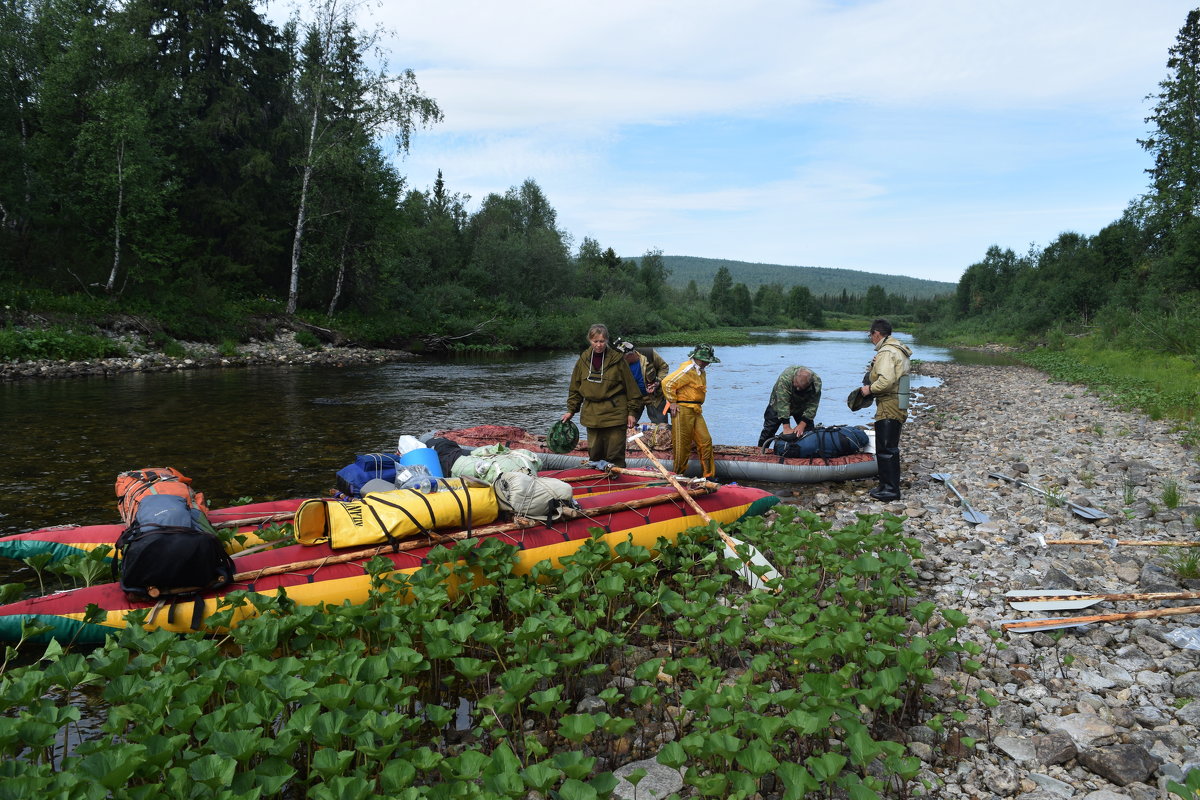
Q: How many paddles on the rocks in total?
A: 5